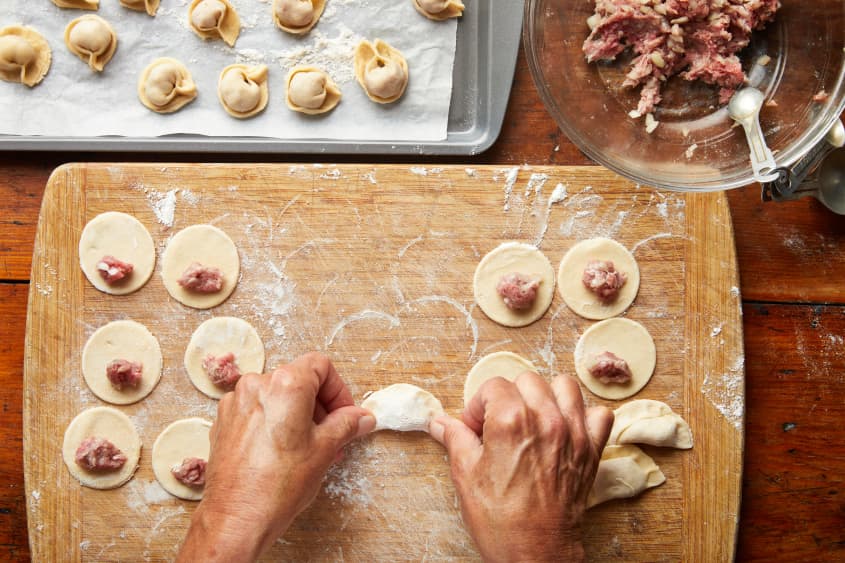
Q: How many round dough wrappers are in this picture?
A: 10